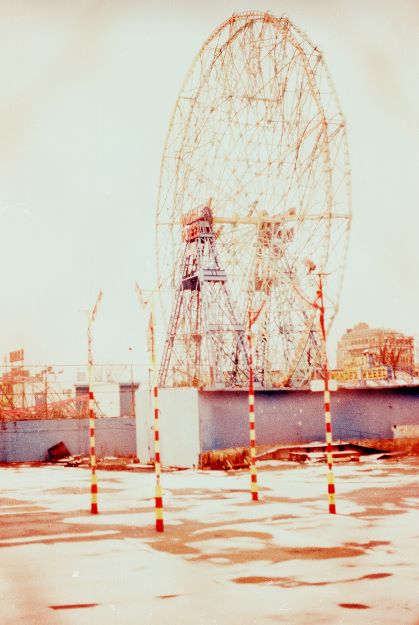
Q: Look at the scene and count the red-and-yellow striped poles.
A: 4